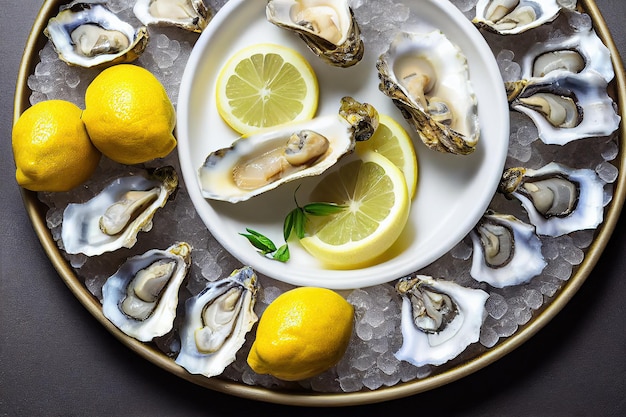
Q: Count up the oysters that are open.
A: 14